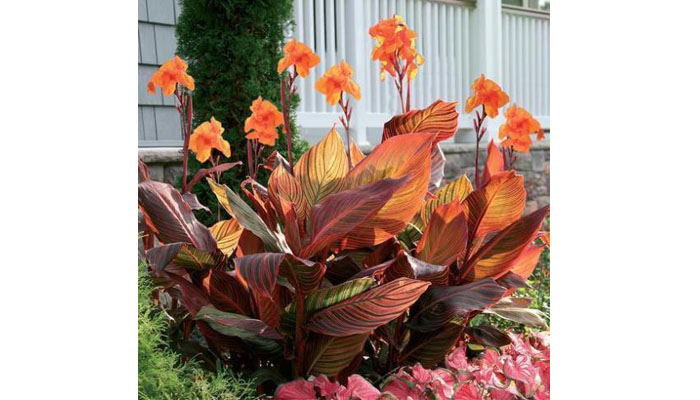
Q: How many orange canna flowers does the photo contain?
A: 8